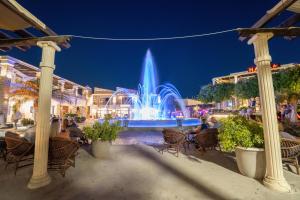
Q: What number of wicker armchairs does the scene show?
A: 5